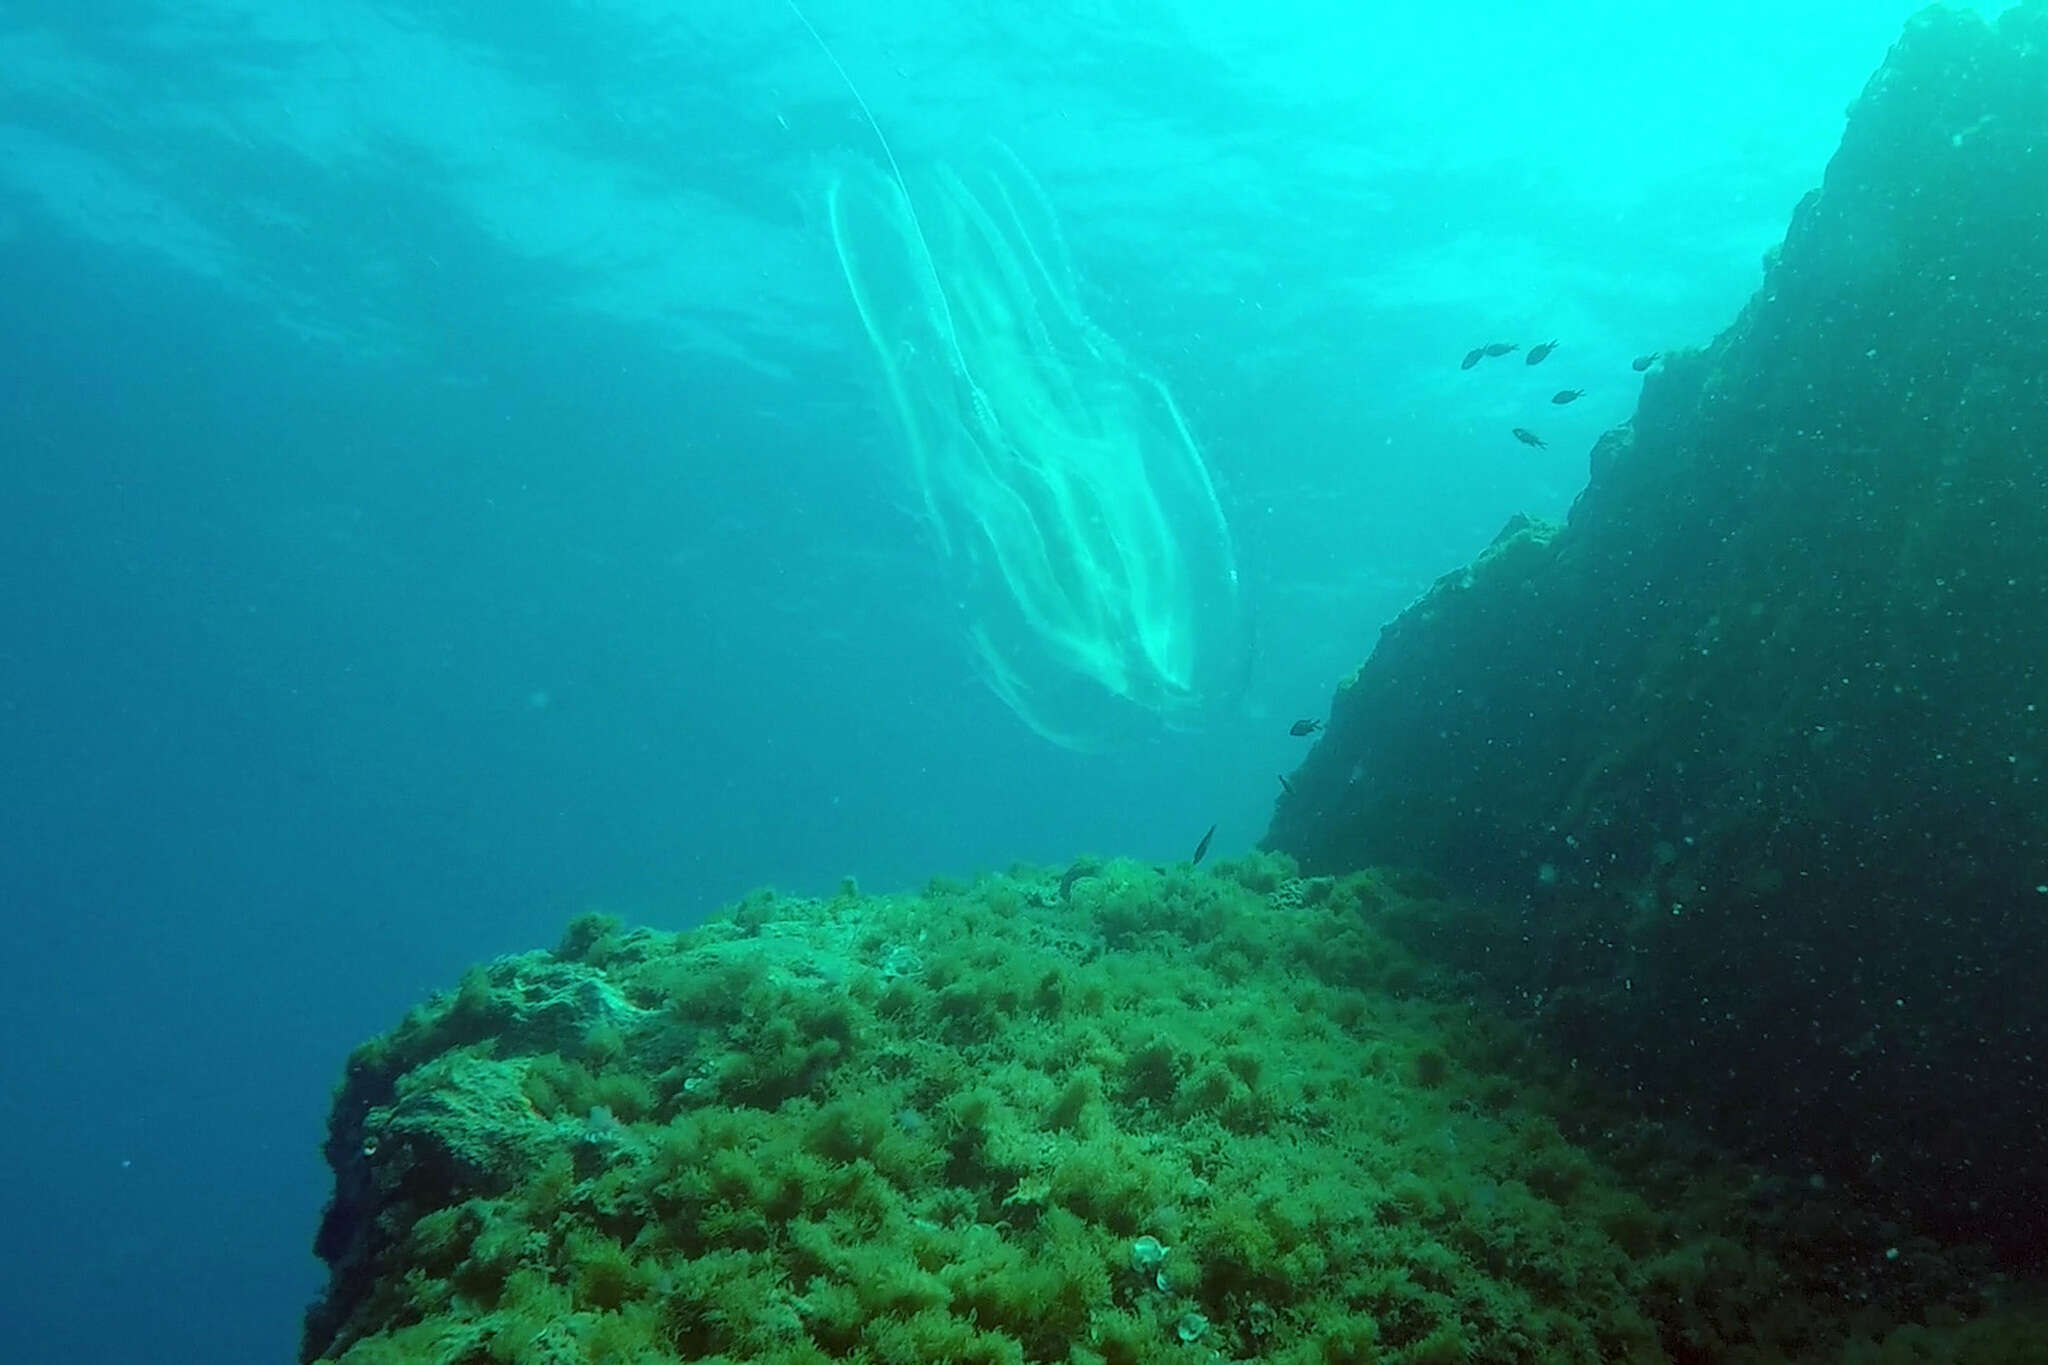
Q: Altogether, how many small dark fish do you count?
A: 9